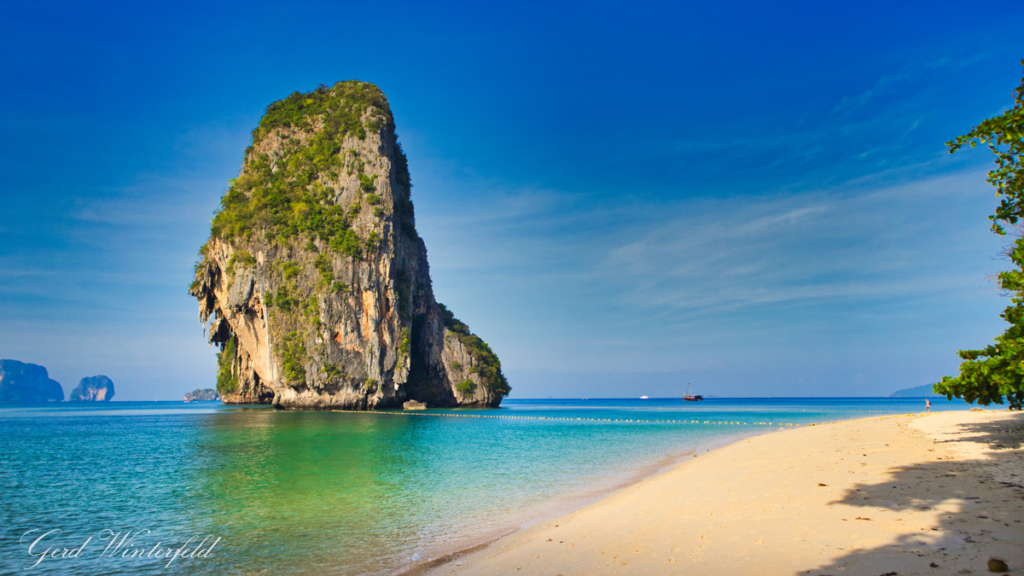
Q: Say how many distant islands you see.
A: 4